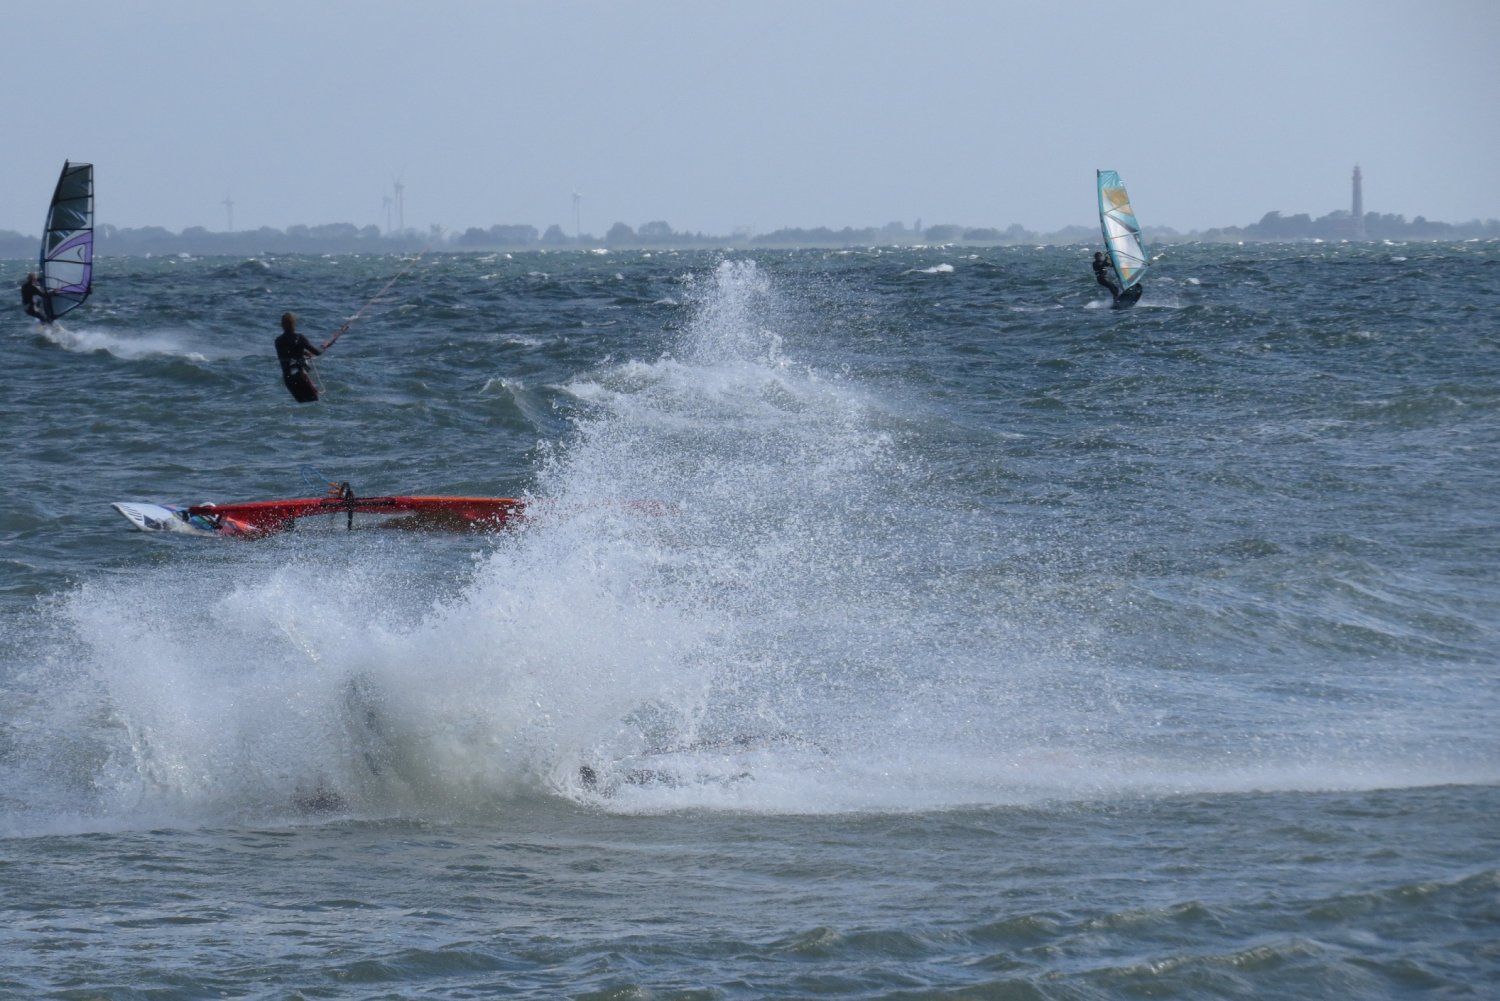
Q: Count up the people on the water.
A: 3